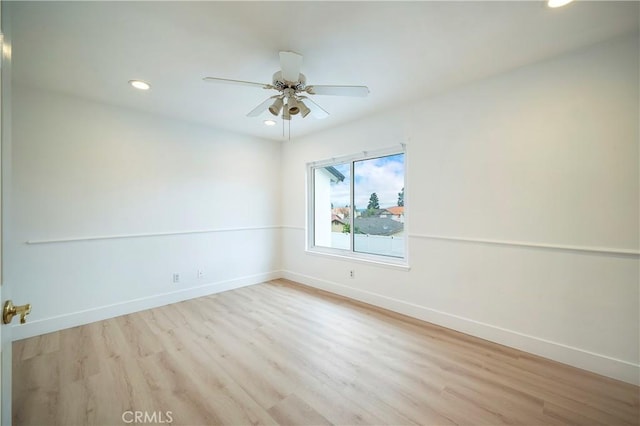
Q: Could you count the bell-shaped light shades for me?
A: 4